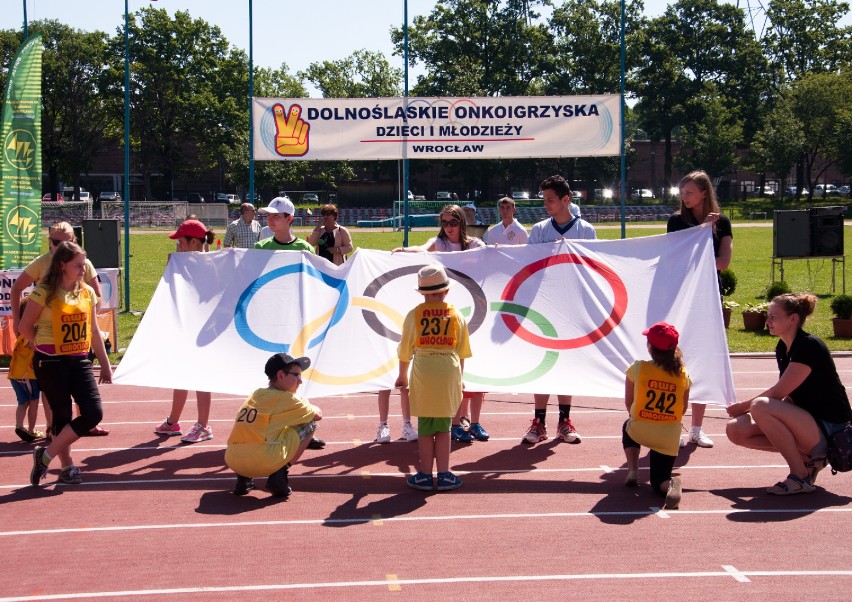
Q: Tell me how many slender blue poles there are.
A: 5